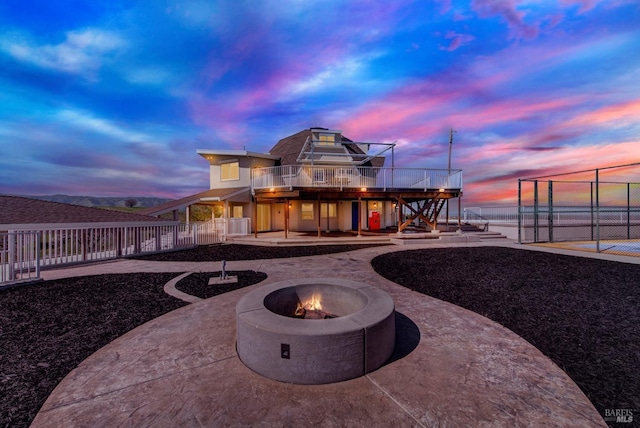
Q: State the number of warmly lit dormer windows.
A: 1